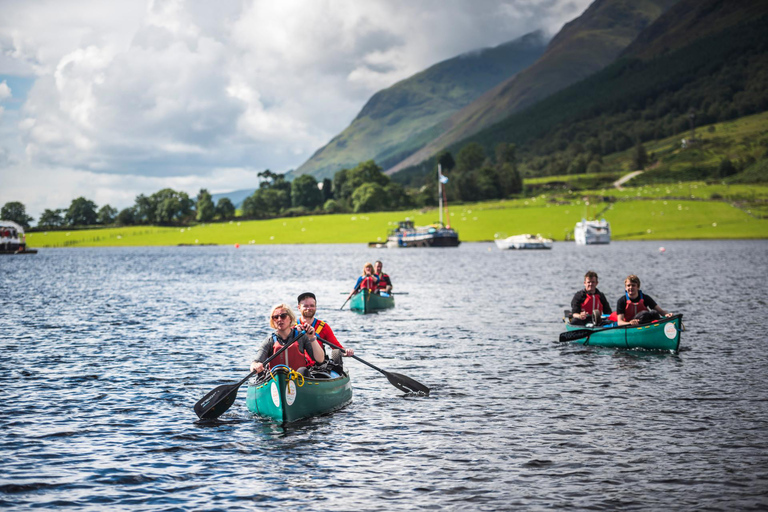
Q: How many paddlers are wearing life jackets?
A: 6